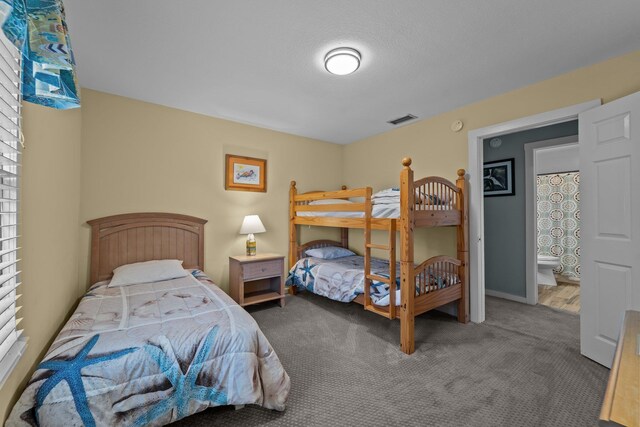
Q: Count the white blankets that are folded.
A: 1